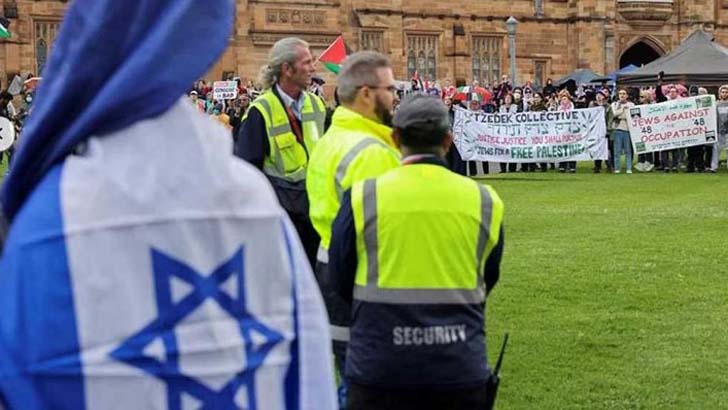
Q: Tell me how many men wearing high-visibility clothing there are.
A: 3